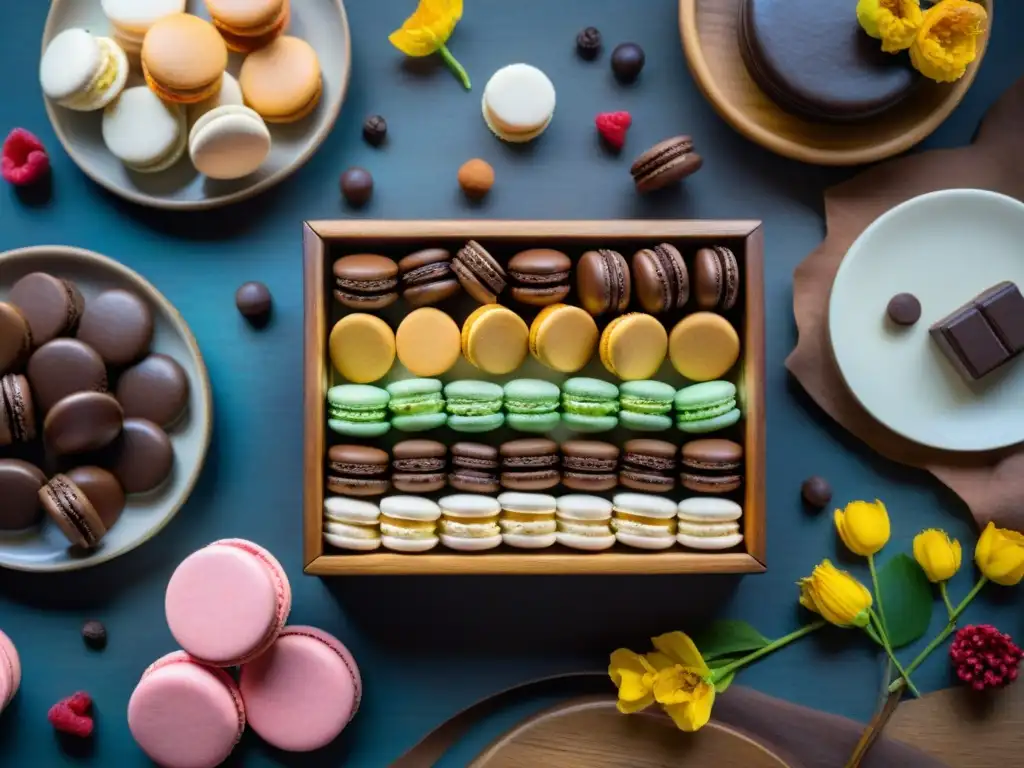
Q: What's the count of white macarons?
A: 13